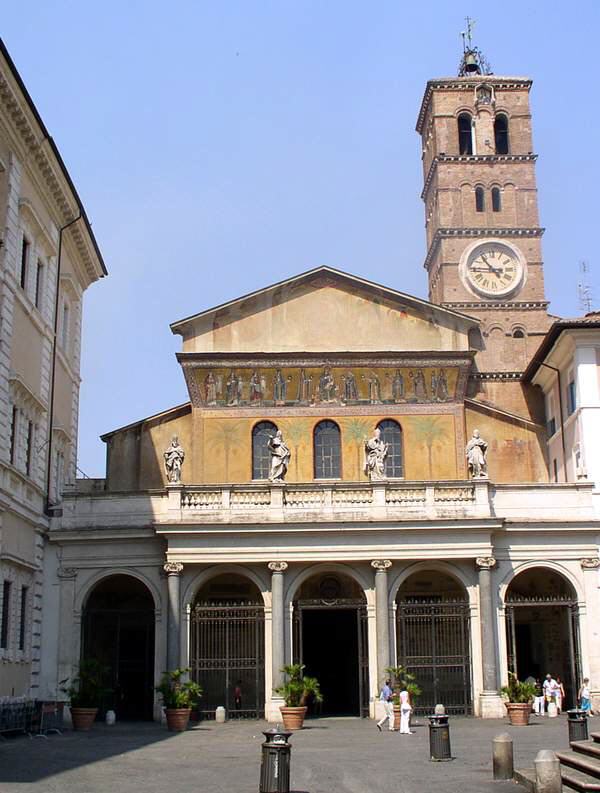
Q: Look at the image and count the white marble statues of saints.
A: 4